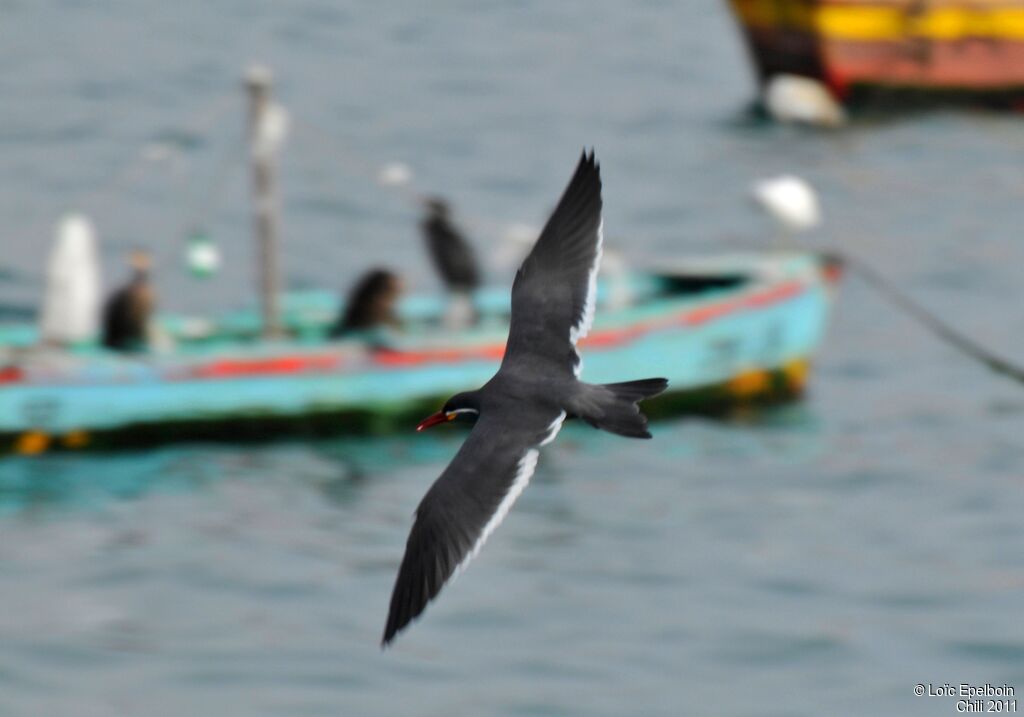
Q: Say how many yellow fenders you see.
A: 4